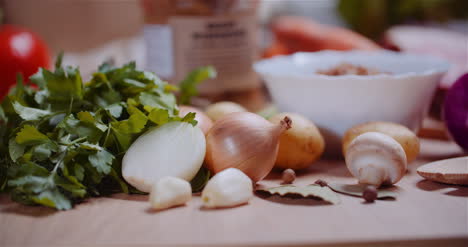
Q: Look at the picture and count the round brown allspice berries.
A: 2